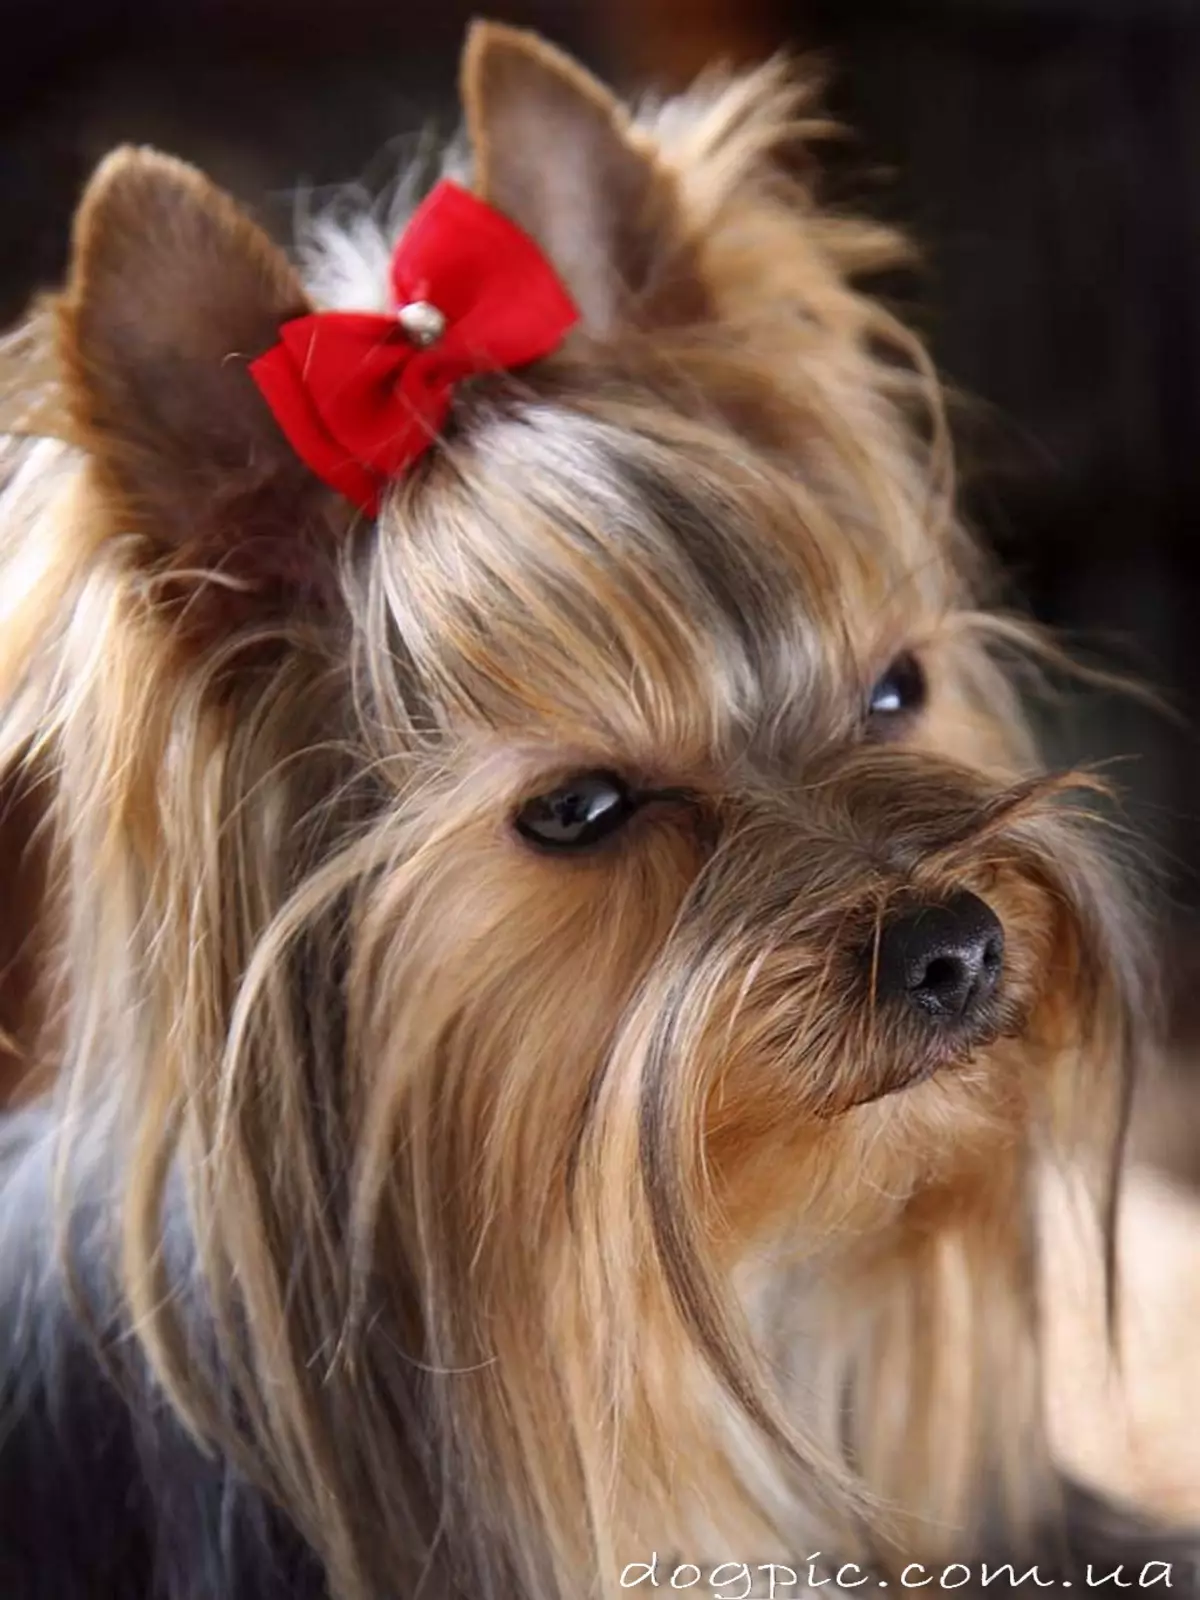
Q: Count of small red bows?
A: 1